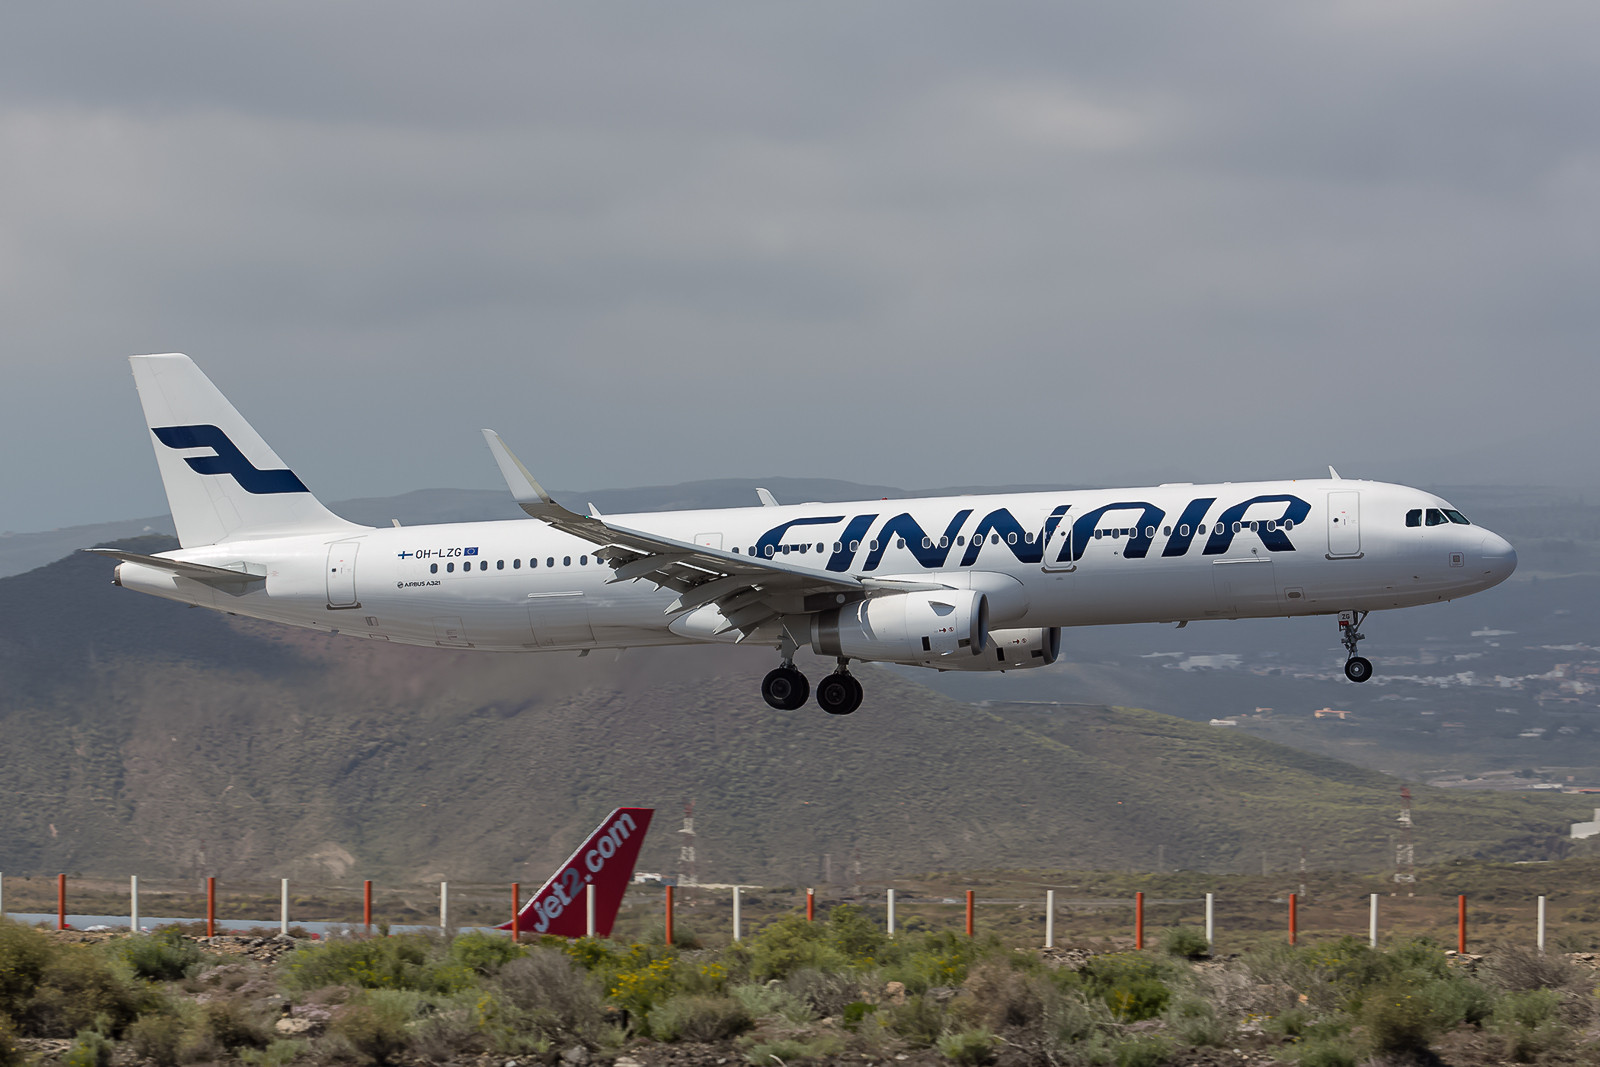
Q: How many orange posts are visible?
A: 10